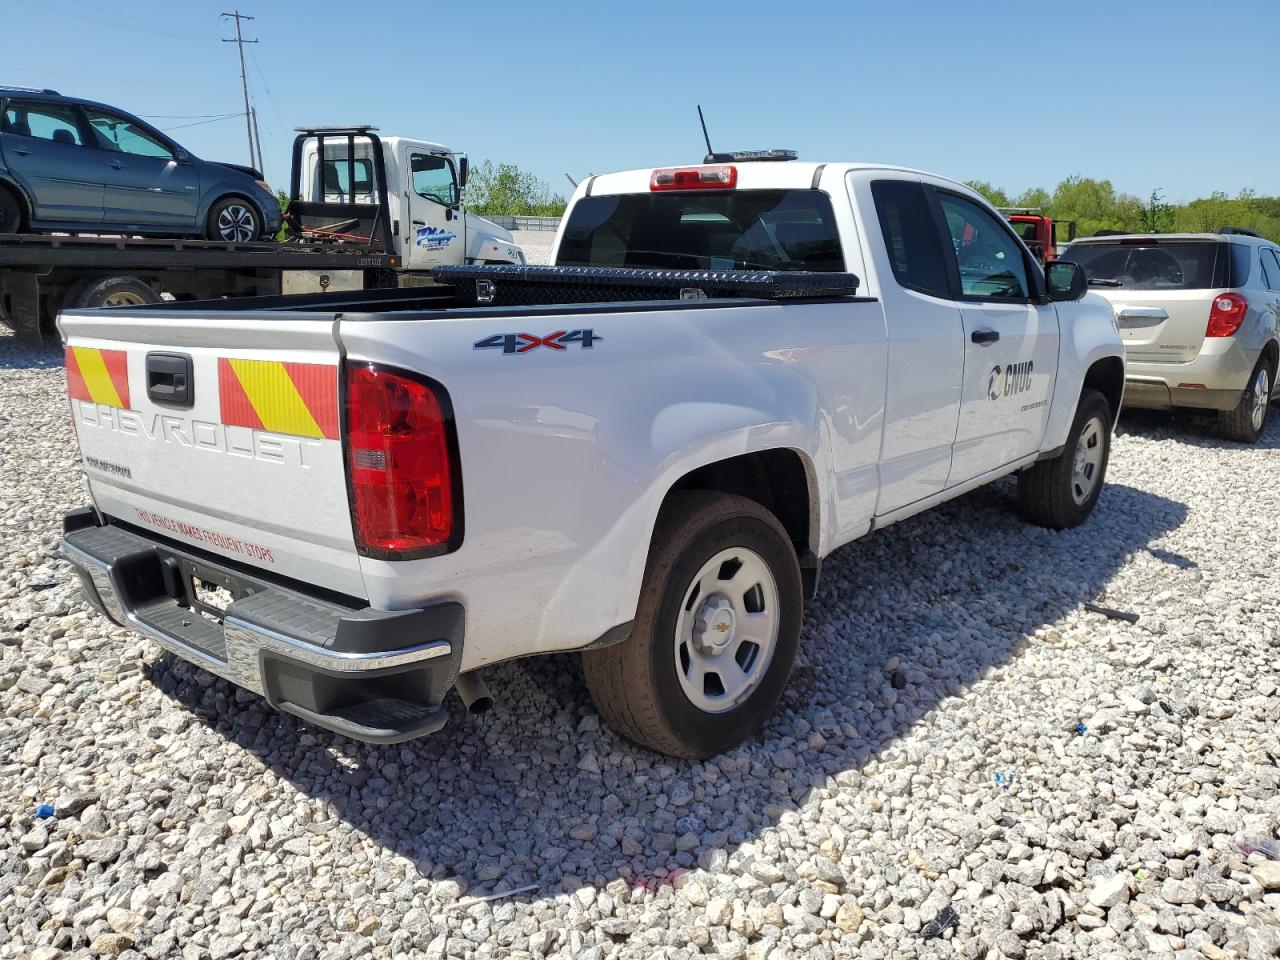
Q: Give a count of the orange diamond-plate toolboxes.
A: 0